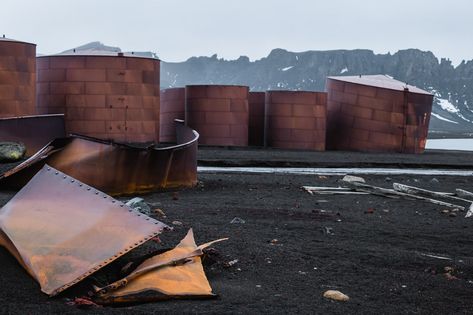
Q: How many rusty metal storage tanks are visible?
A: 7